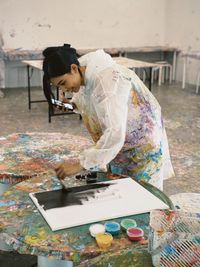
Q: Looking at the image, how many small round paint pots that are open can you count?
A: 5